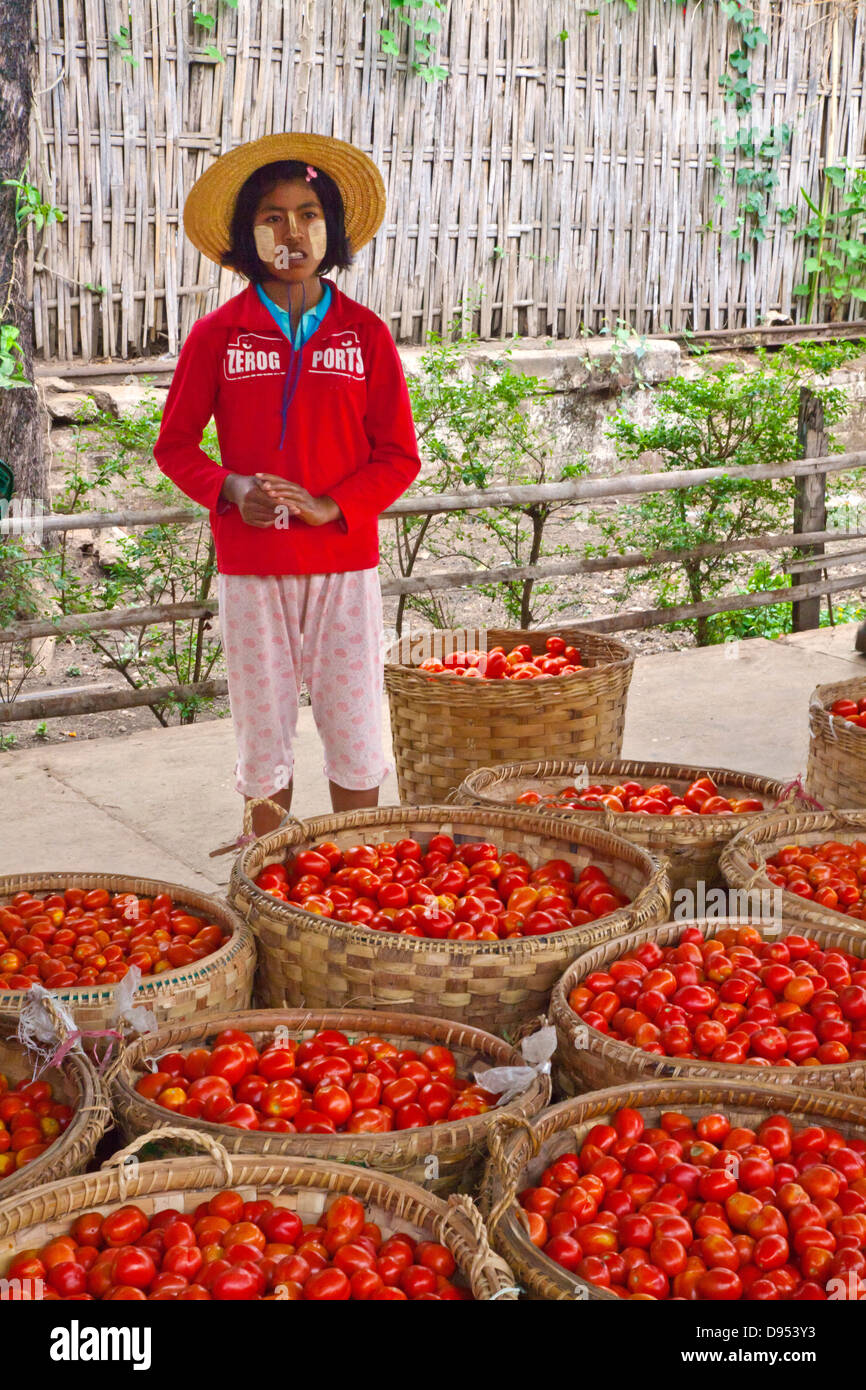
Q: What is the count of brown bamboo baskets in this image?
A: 11